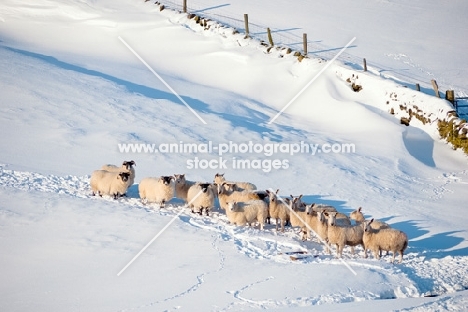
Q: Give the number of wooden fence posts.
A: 8